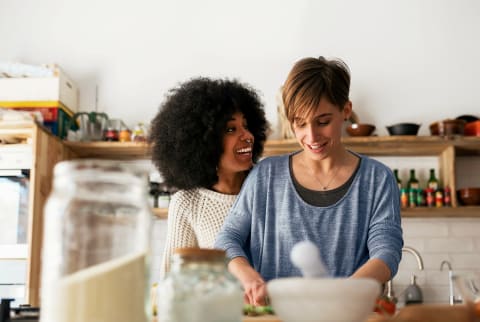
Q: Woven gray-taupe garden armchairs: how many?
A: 0